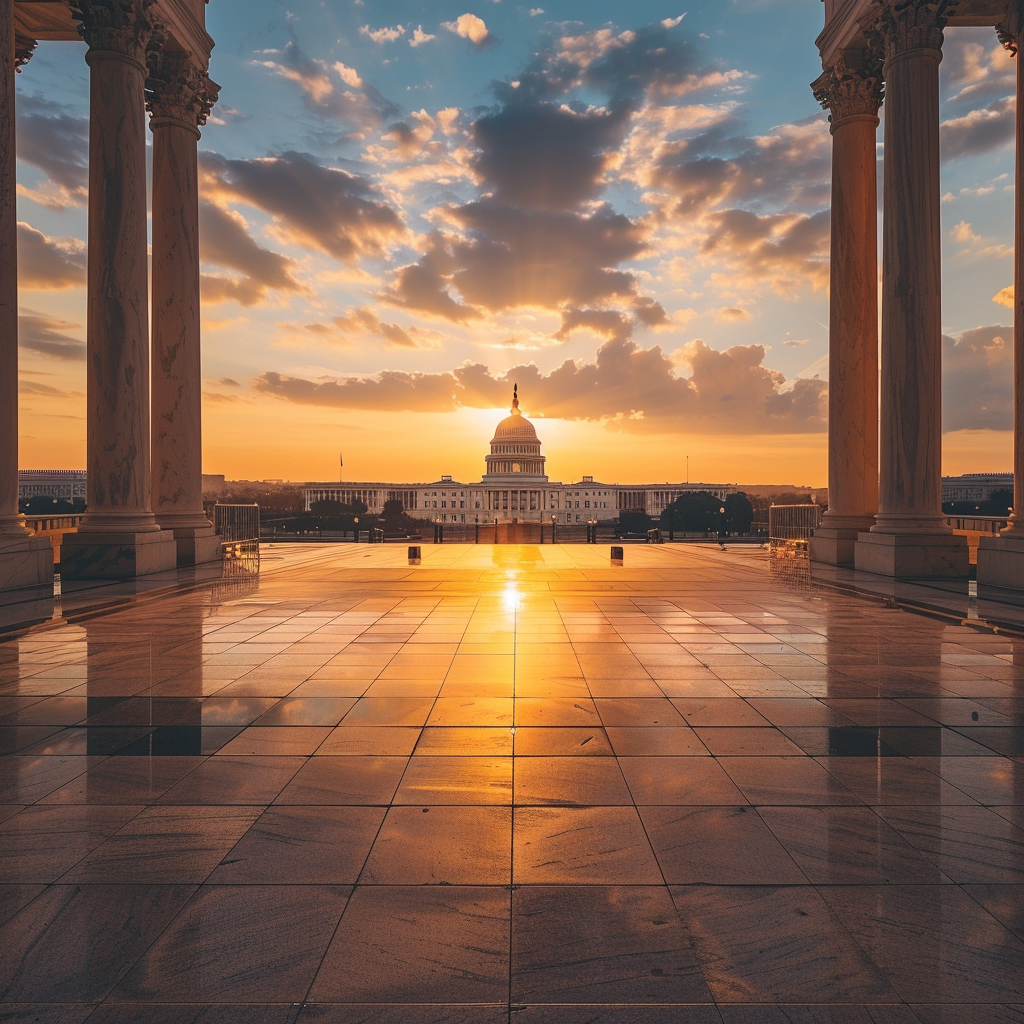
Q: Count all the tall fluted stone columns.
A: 6